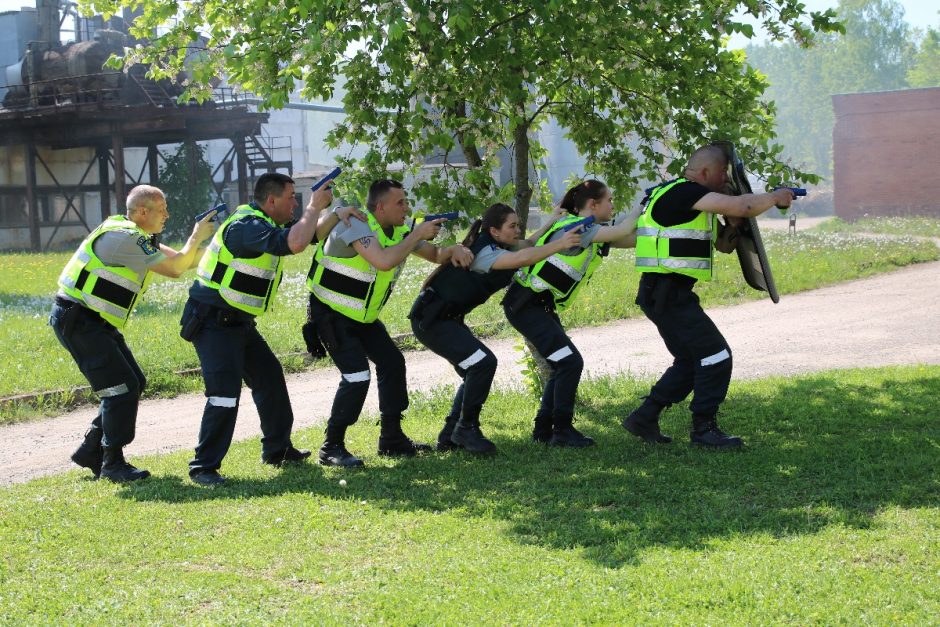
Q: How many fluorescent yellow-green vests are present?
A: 5